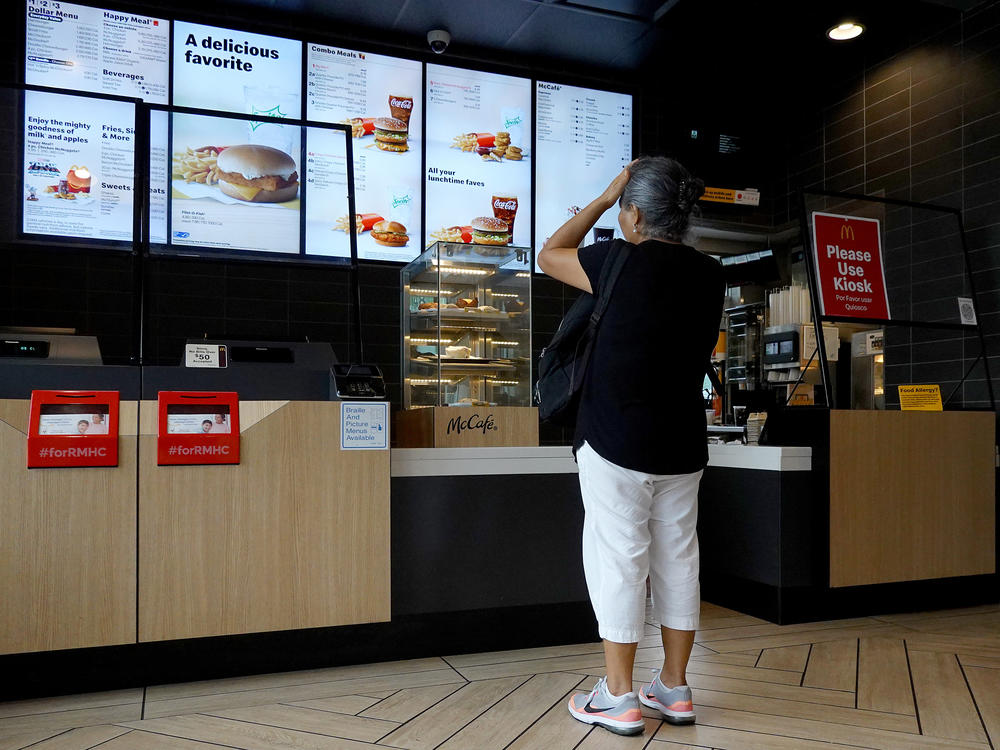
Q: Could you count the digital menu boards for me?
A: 5